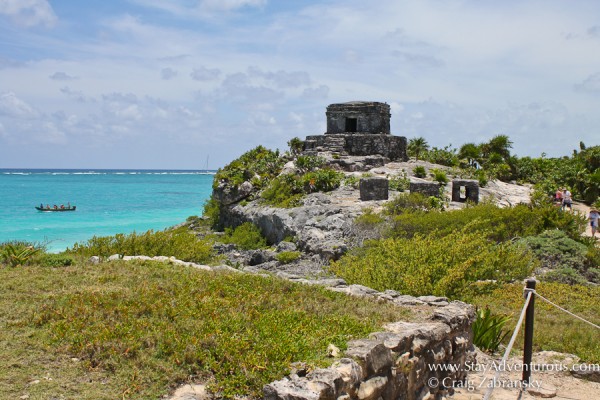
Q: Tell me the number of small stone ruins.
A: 3